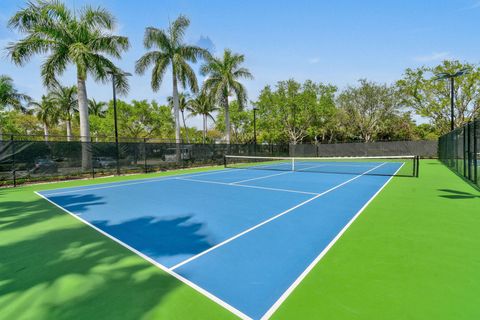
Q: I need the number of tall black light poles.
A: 3